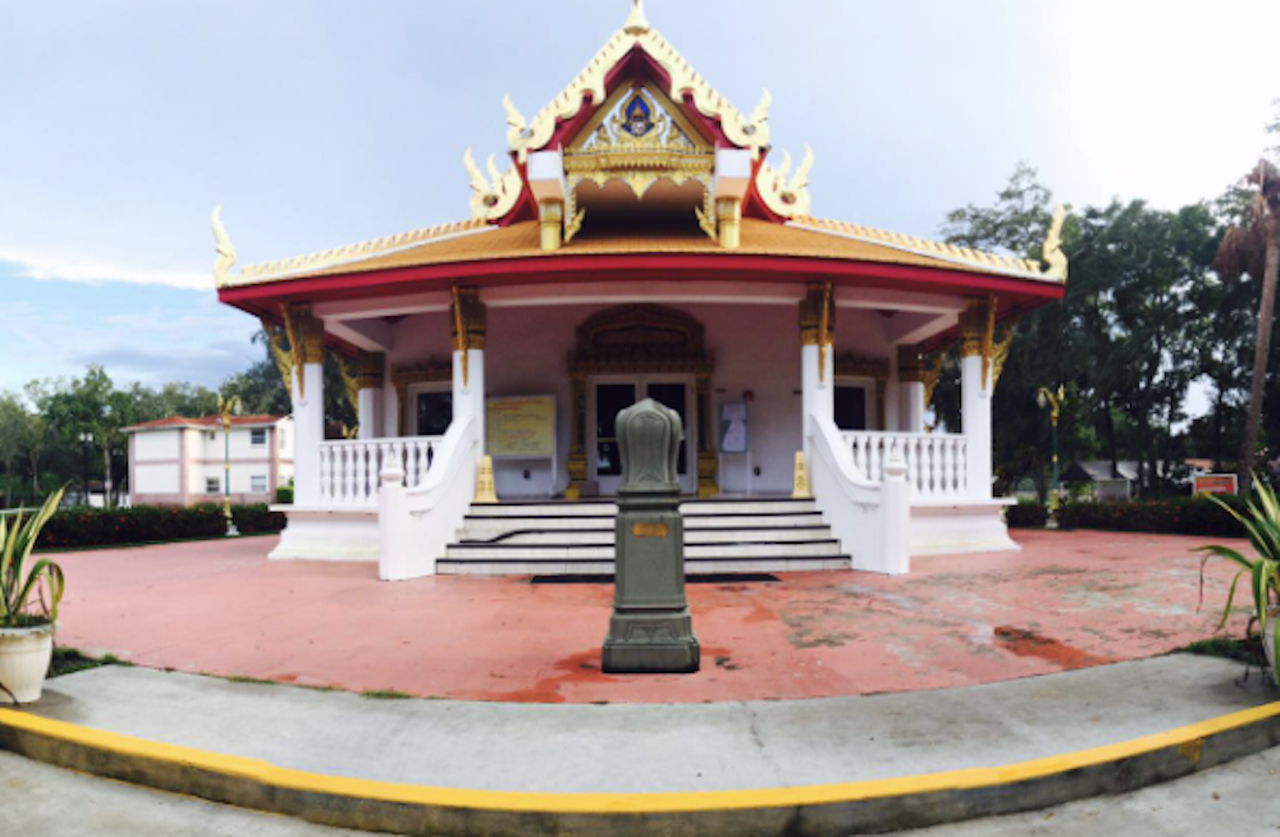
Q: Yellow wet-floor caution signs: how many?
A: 2